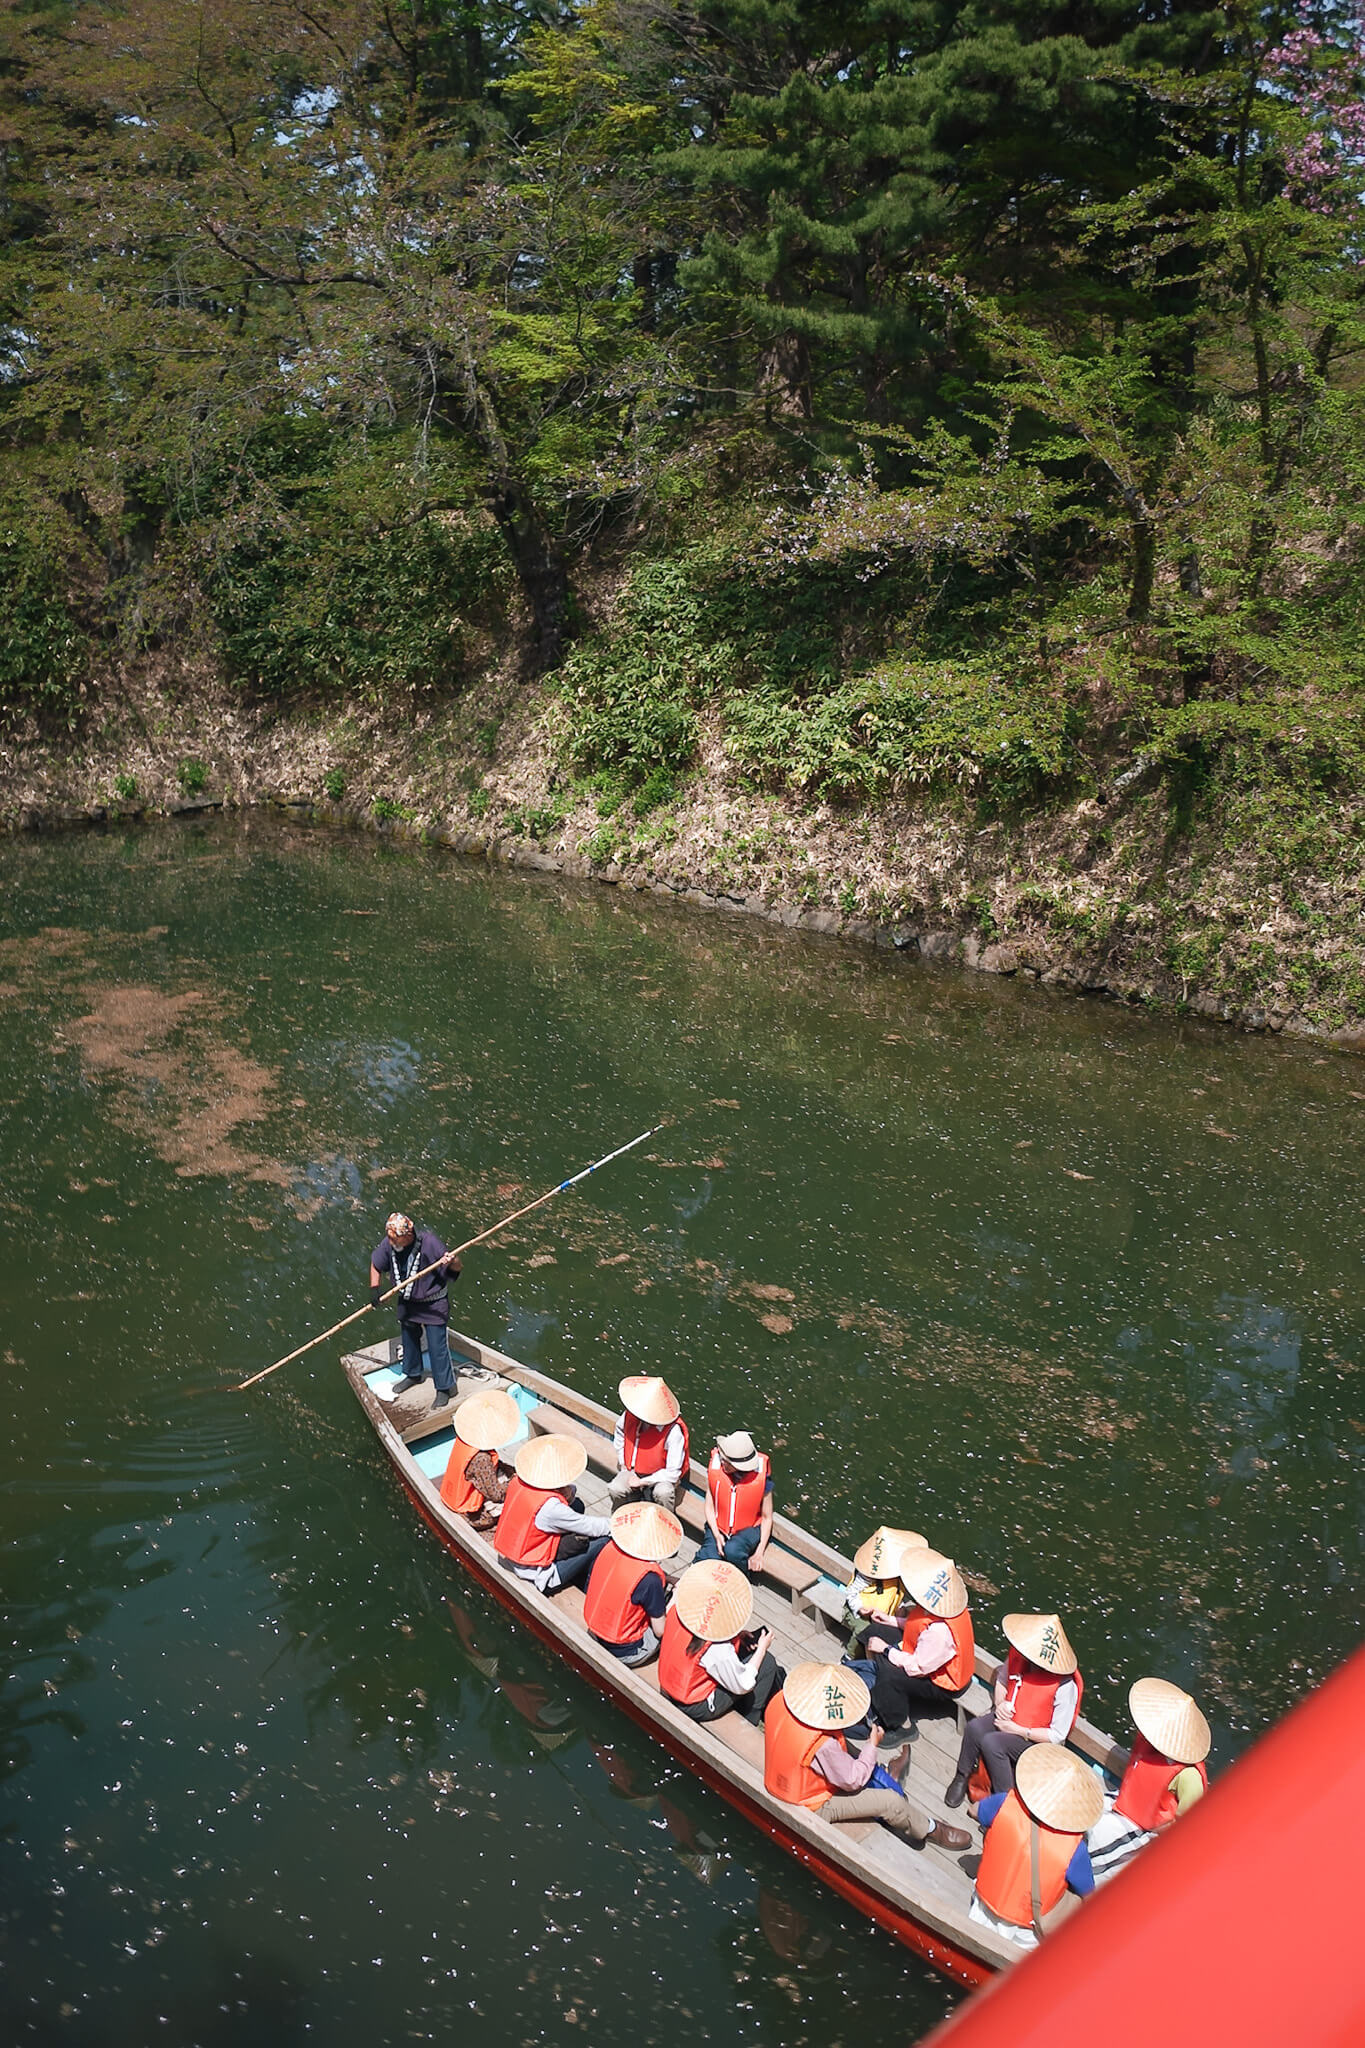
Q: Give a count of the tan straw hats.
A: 11